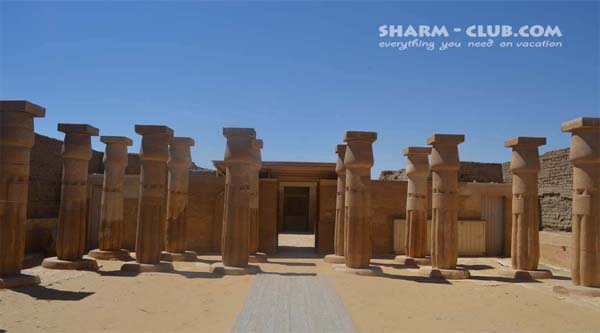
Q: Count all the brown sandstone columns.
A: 13